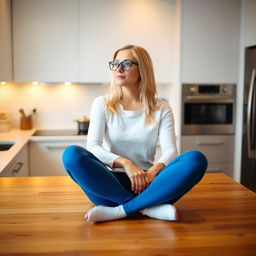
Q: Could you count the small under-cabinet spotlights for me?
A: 3